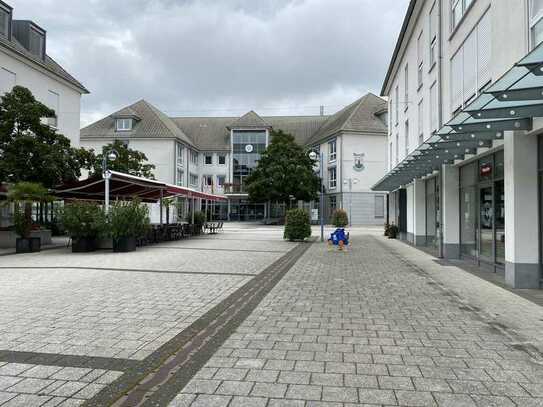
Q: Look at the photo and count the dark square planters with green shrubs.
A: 3